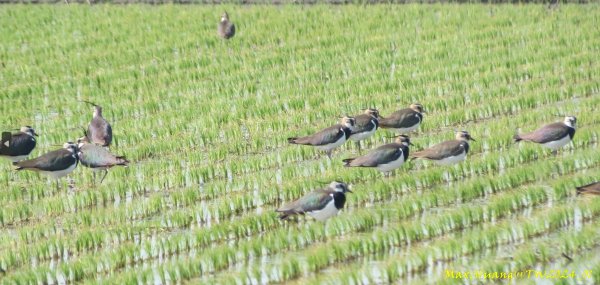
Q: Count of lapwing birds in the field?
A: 13